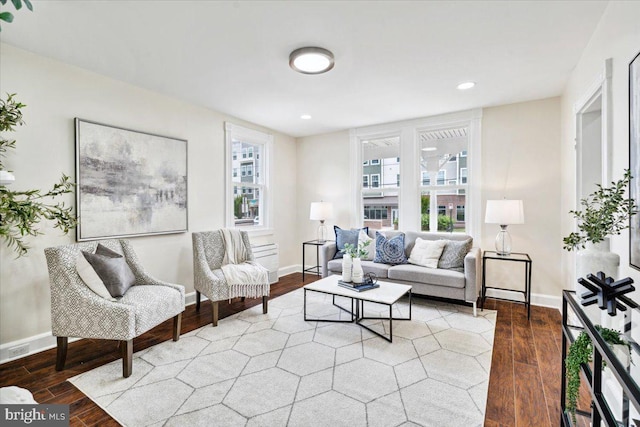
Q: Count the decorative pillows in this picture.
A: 7